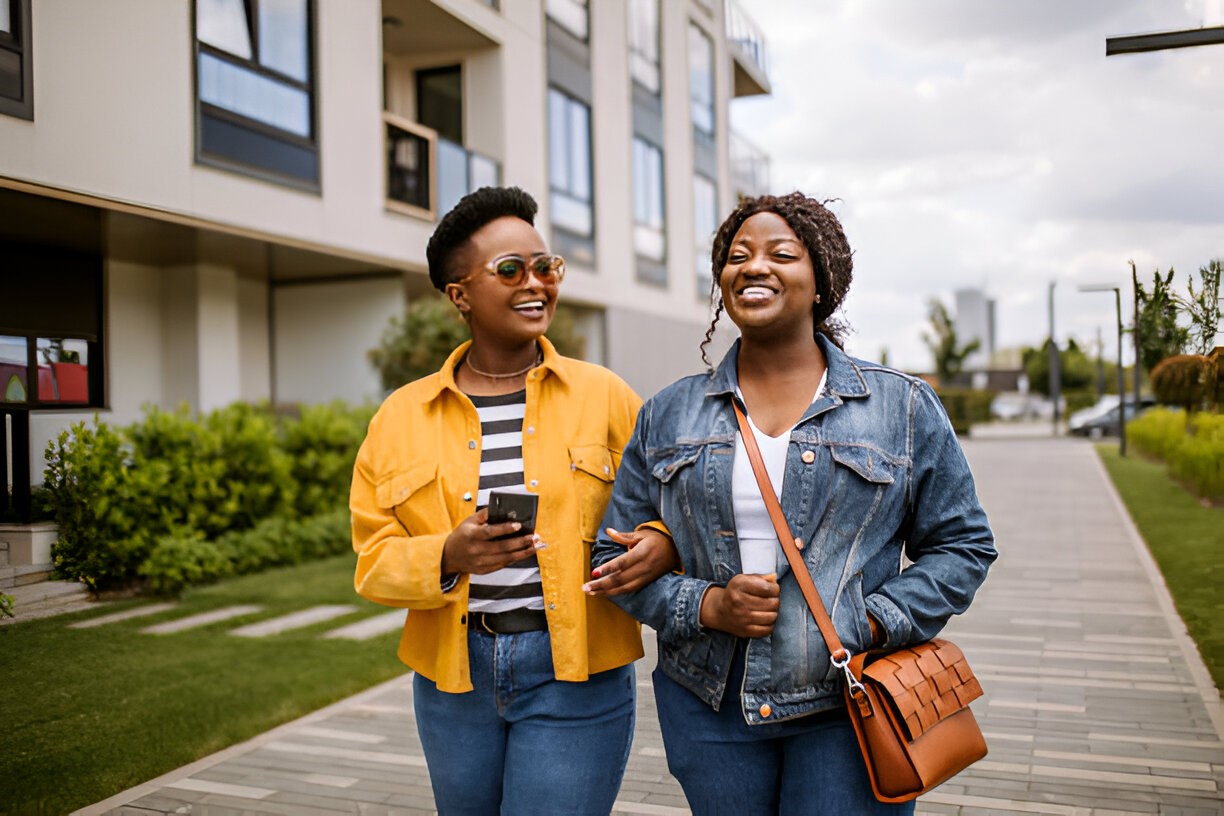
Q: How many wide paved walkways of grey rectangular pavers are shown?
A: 1